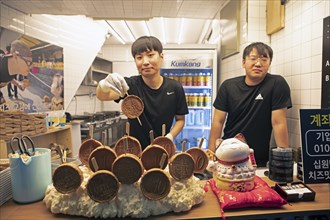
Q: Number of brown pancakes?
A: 12